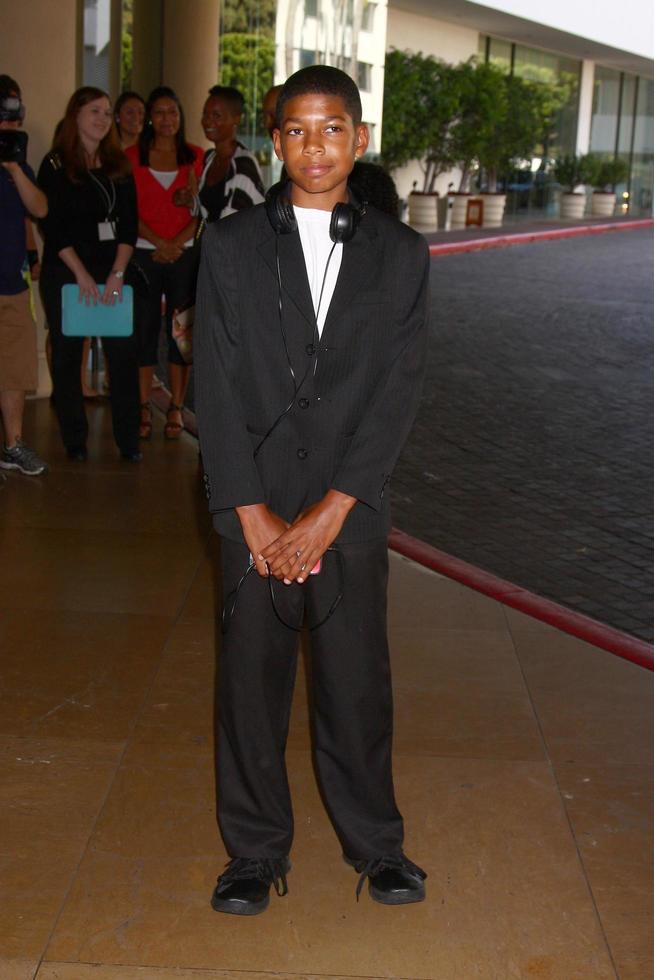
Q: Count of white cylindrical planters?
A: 5